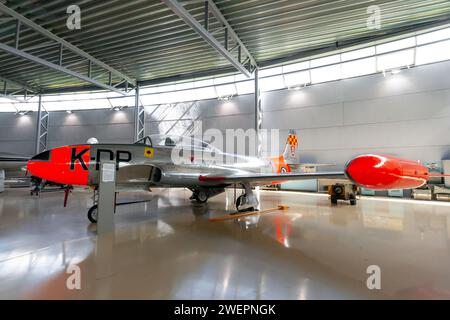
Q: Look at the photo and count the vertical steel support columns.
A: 3